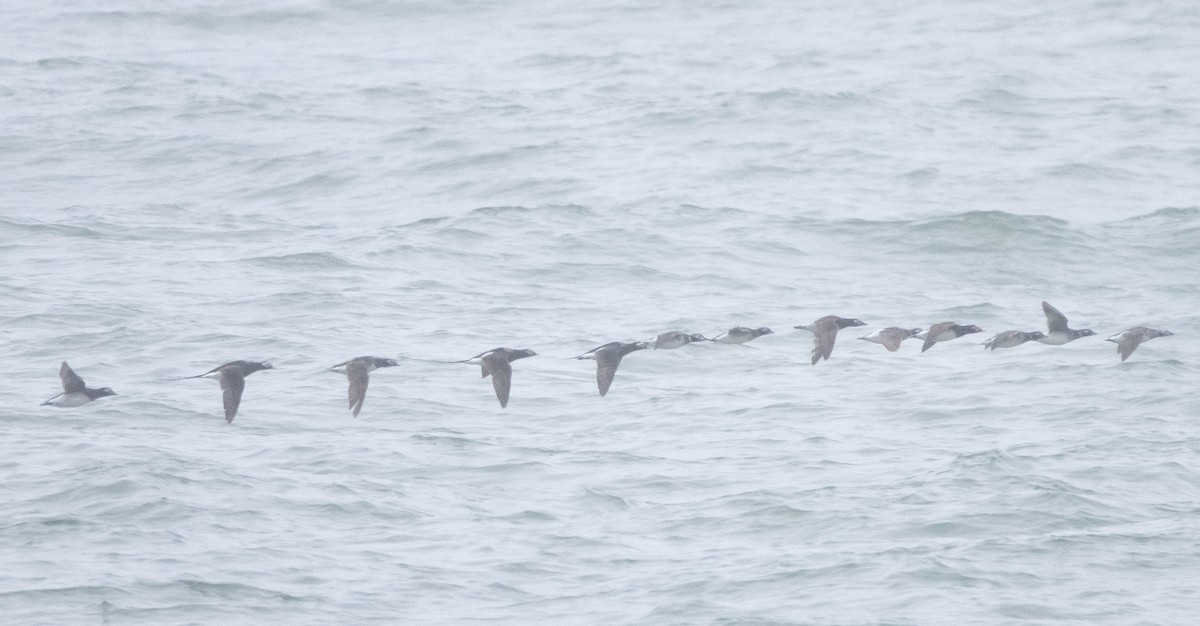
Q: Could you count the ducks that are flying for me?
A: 13